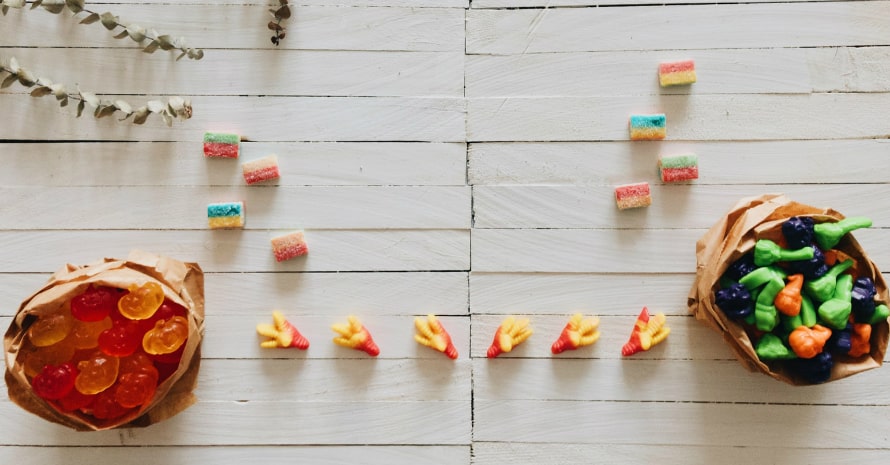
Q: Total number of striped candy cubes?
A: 8